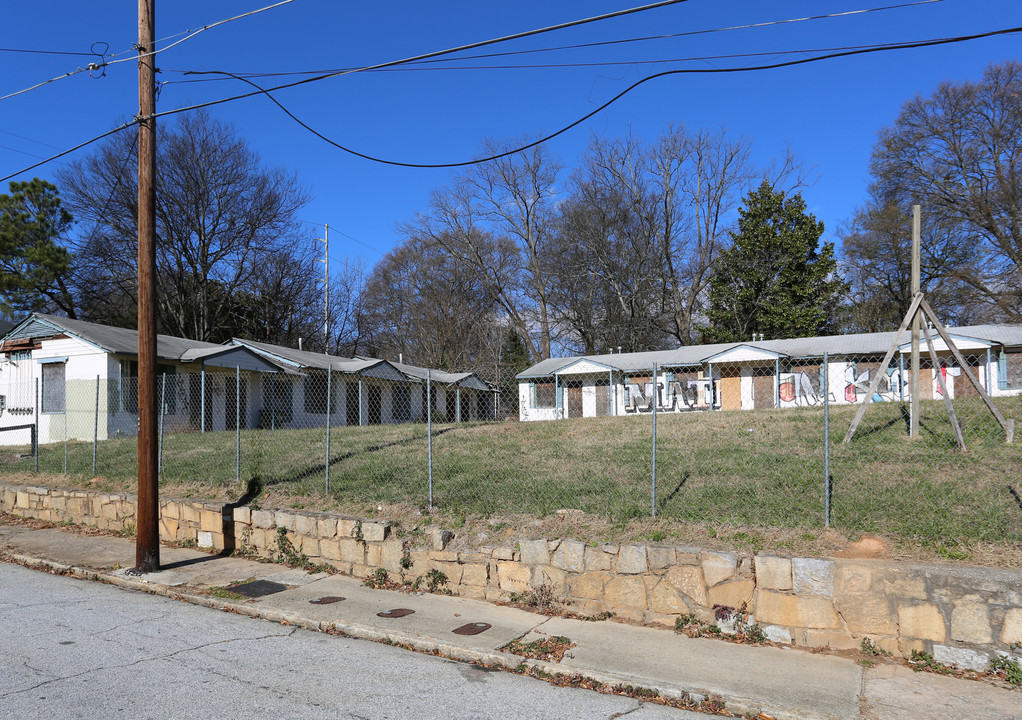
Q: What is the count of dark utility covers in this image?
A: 4